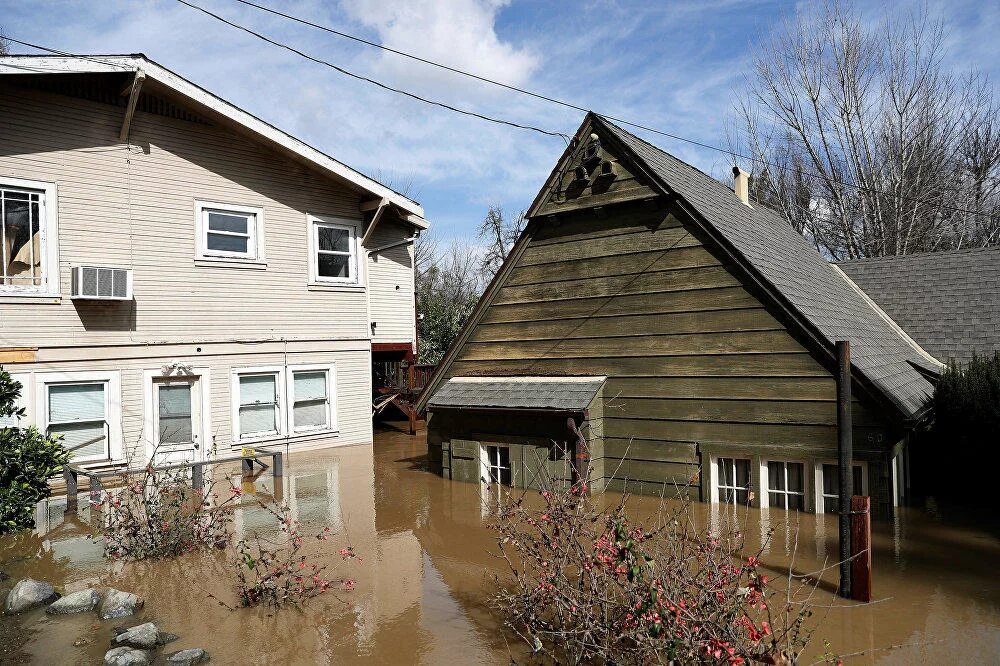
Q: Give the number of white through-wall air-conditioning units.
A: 1